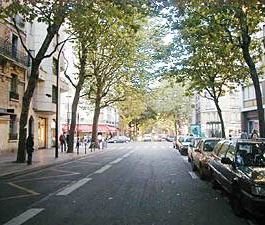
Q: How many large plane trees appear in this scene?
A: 5